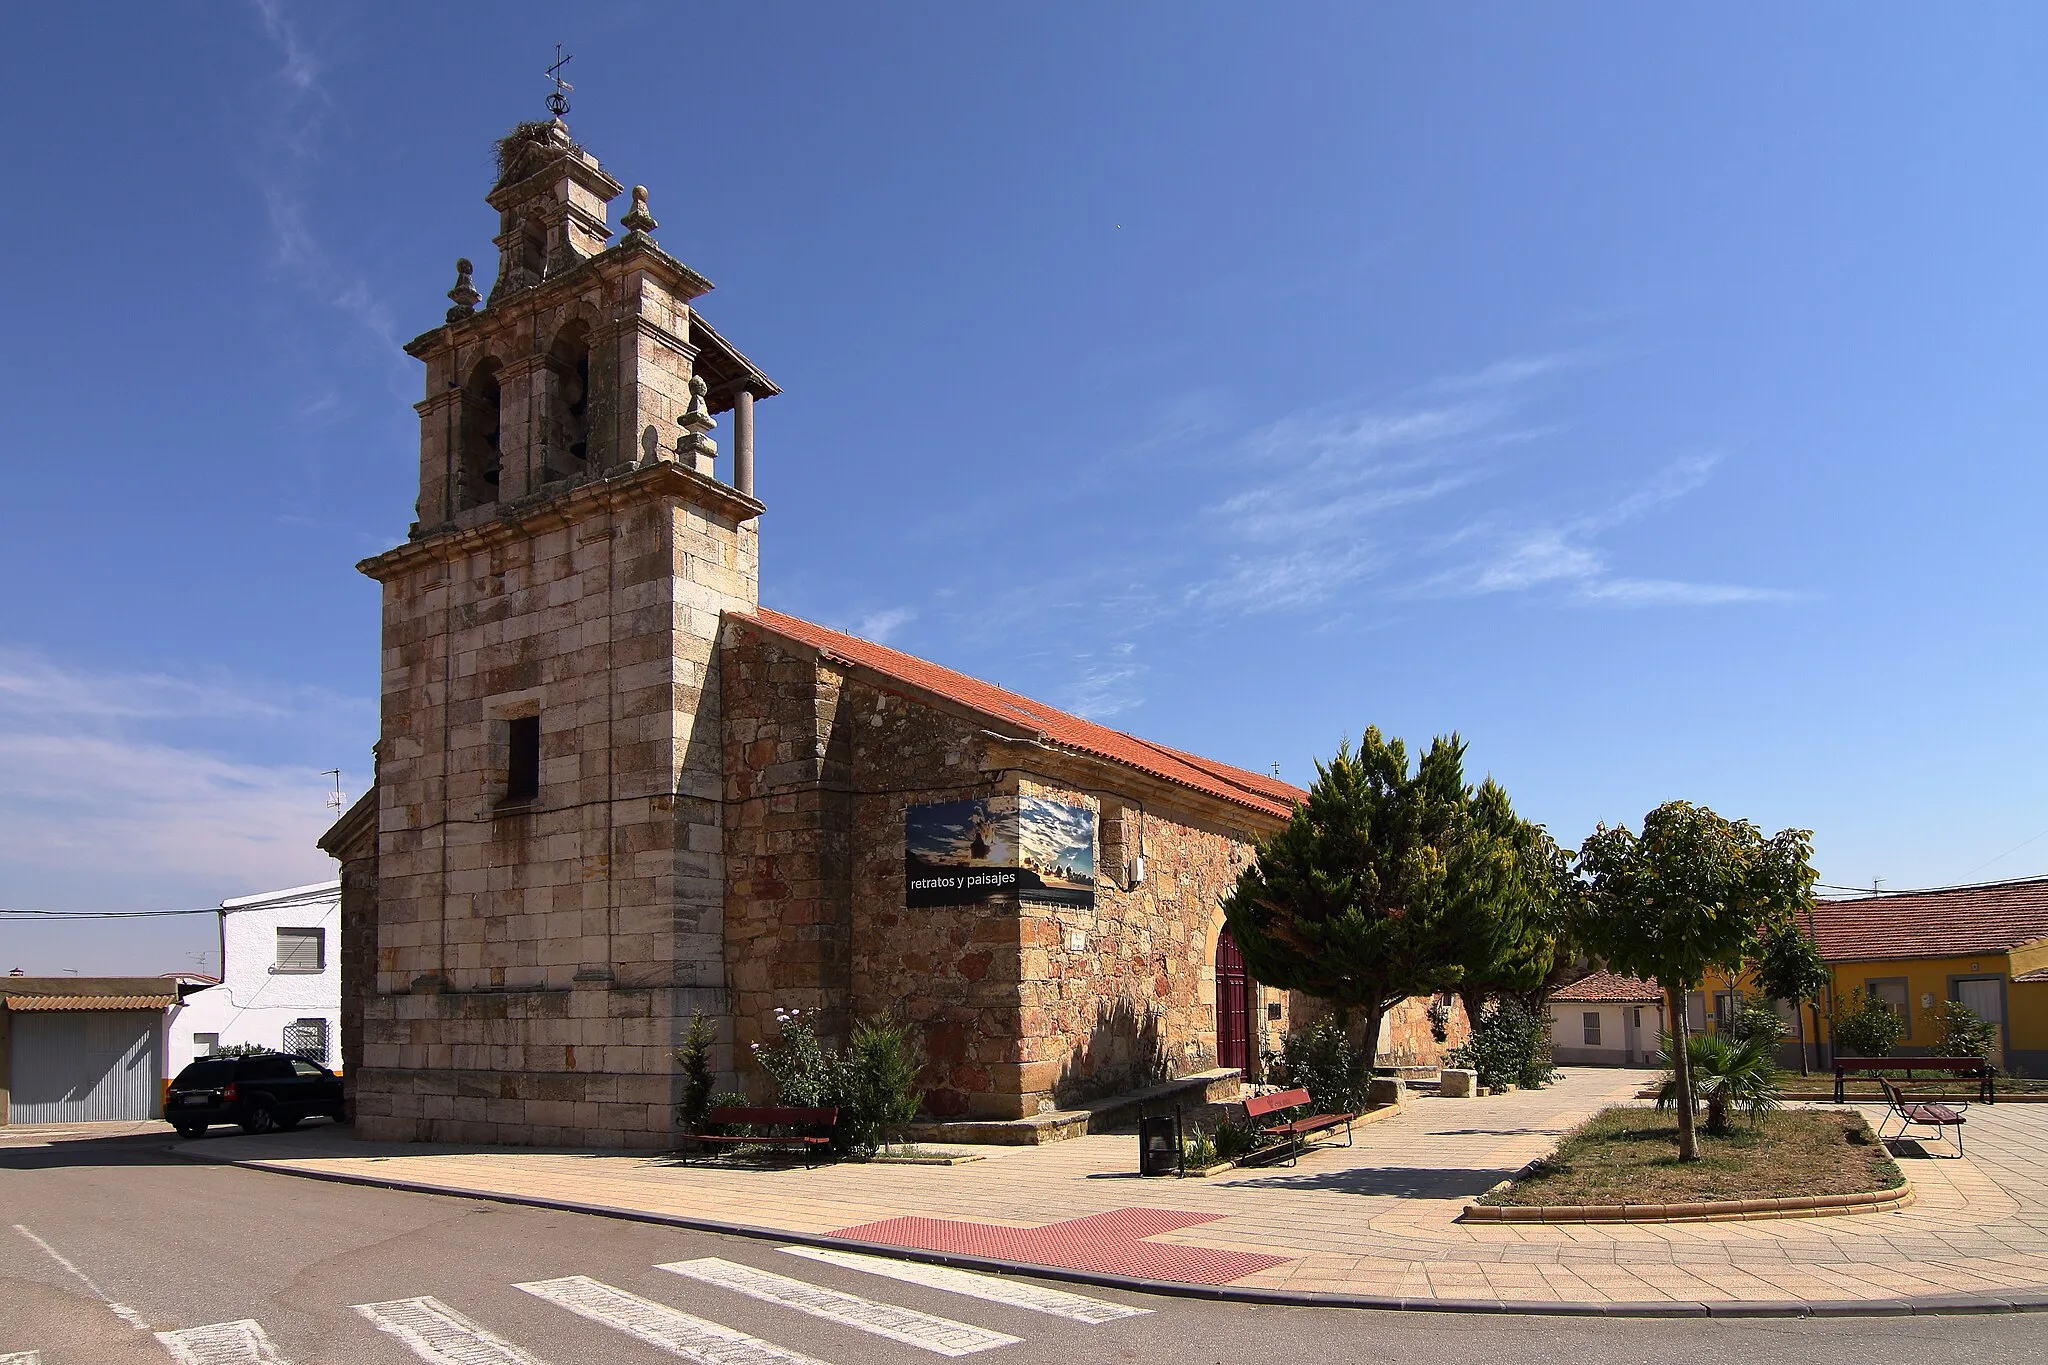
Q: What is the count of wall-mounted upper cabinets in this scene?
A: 0